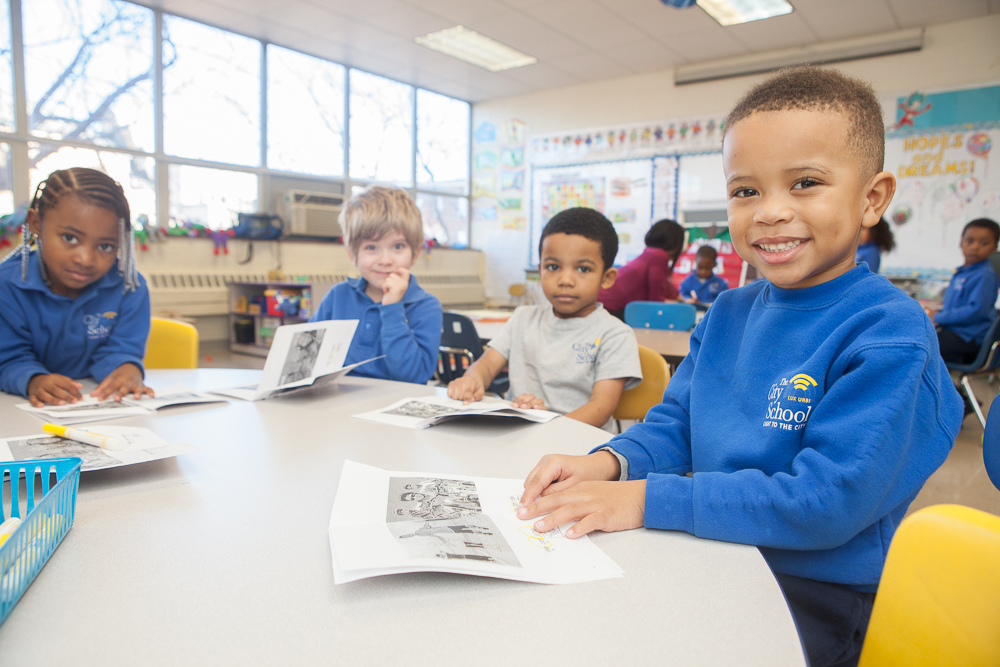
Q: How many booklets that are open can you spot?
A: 5